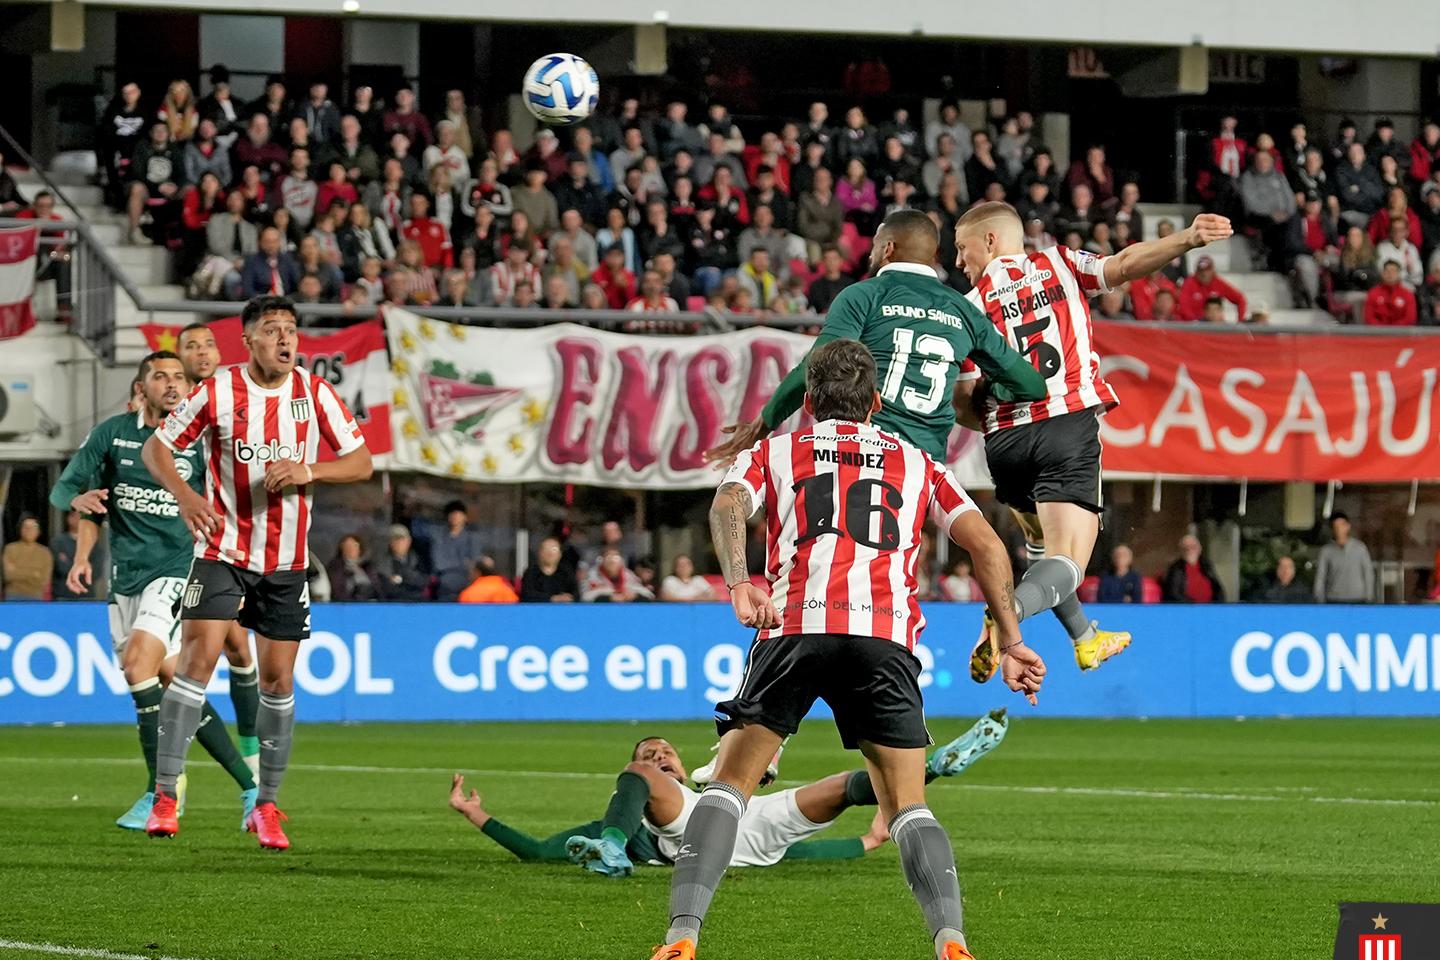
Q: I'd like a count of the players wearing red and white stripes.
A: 3